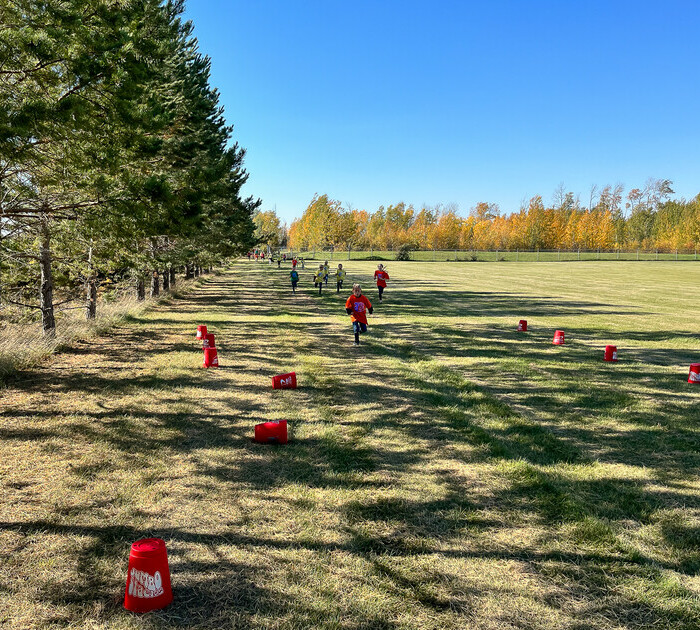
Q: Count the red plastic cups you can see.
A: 10